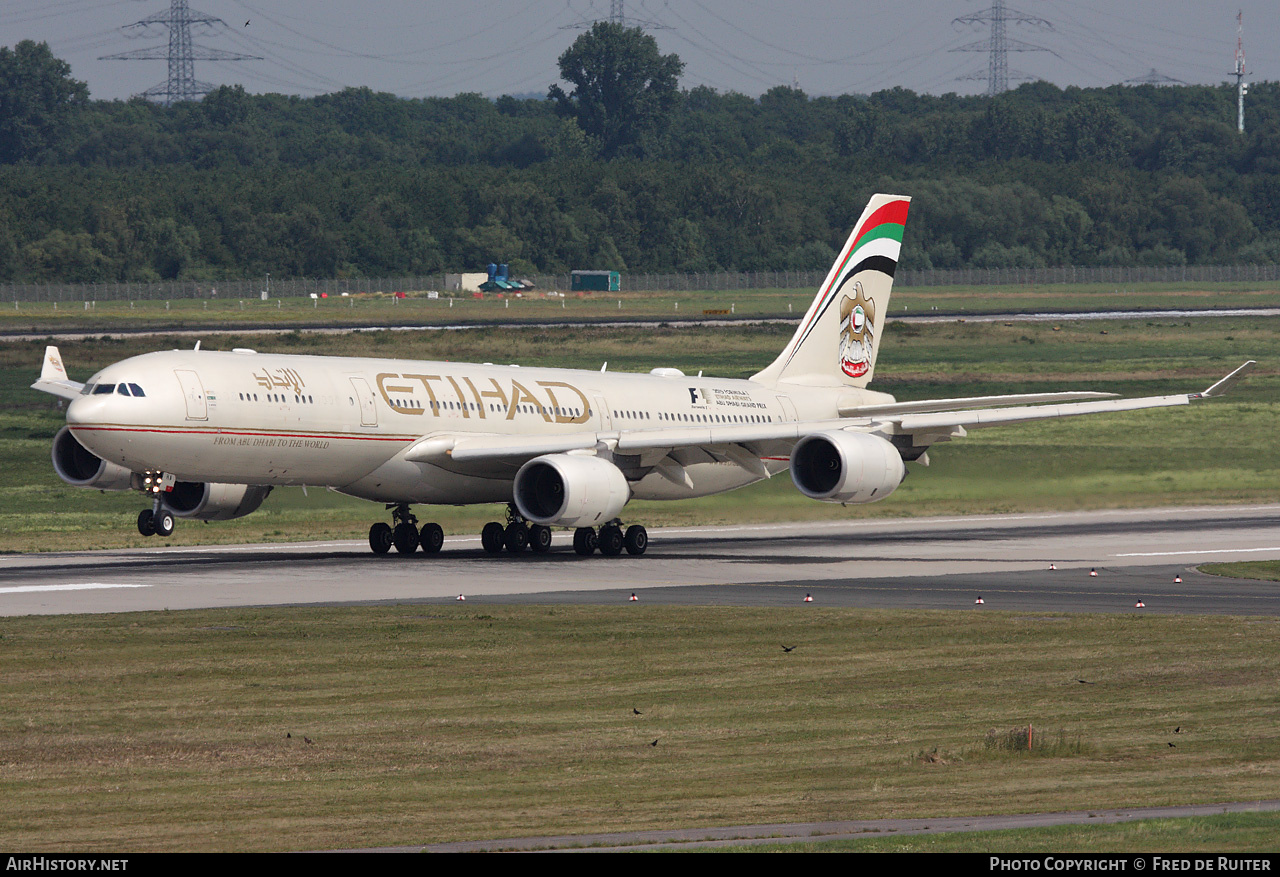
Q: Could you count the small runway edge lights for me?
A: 8